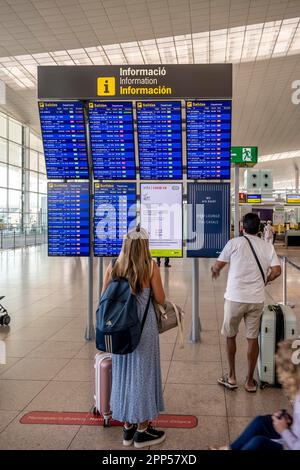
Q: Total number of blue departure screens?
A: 6